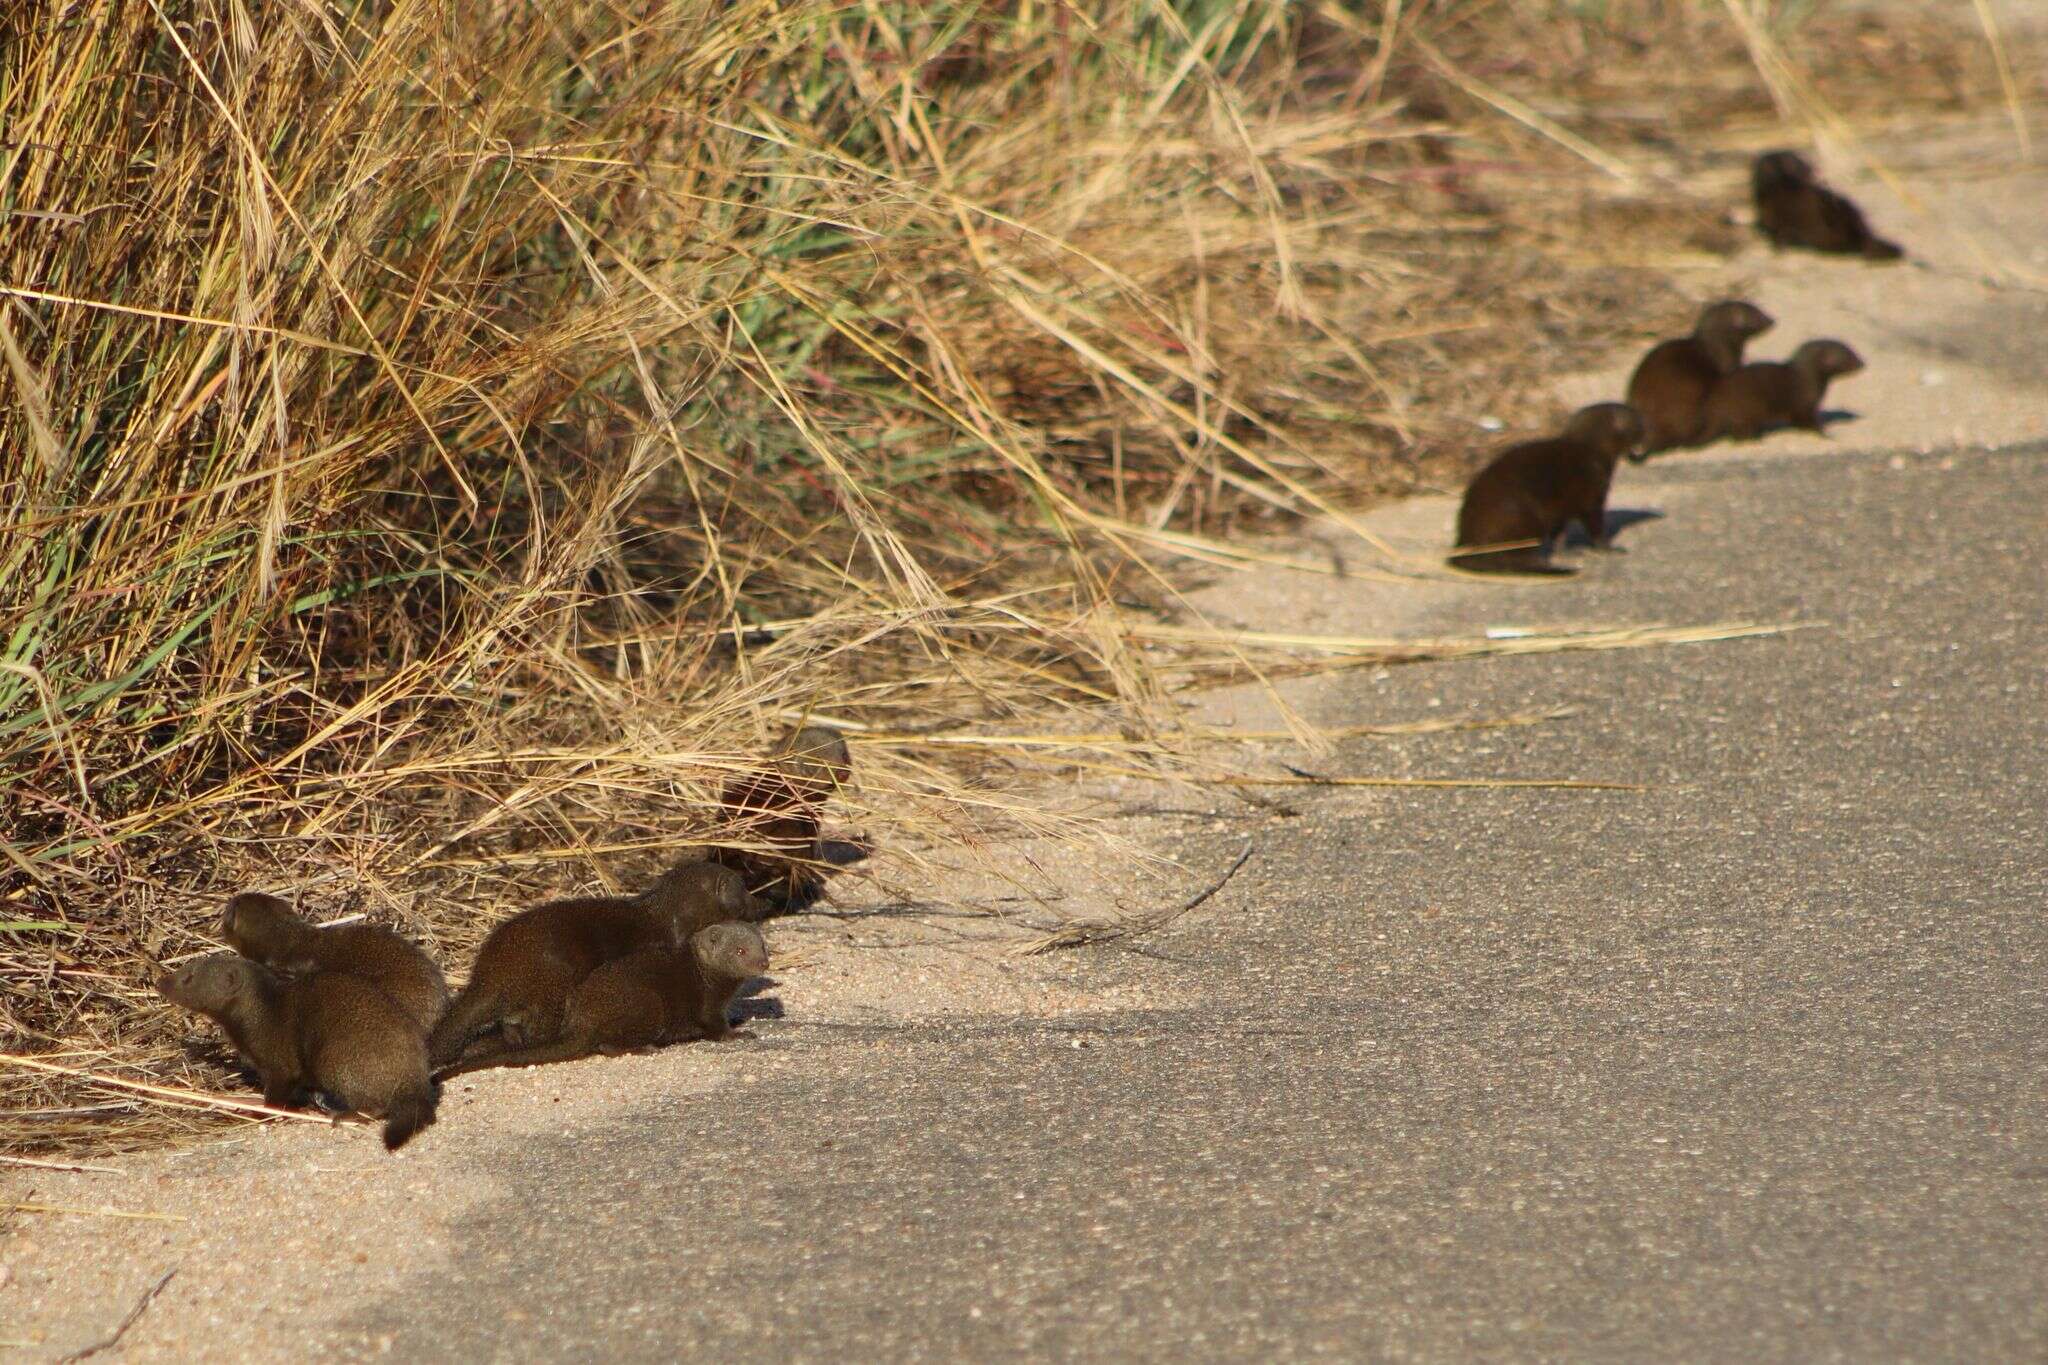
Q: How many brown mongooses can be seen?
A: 9